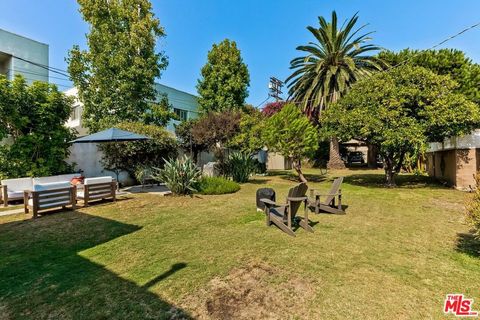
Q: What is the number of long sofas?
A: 1